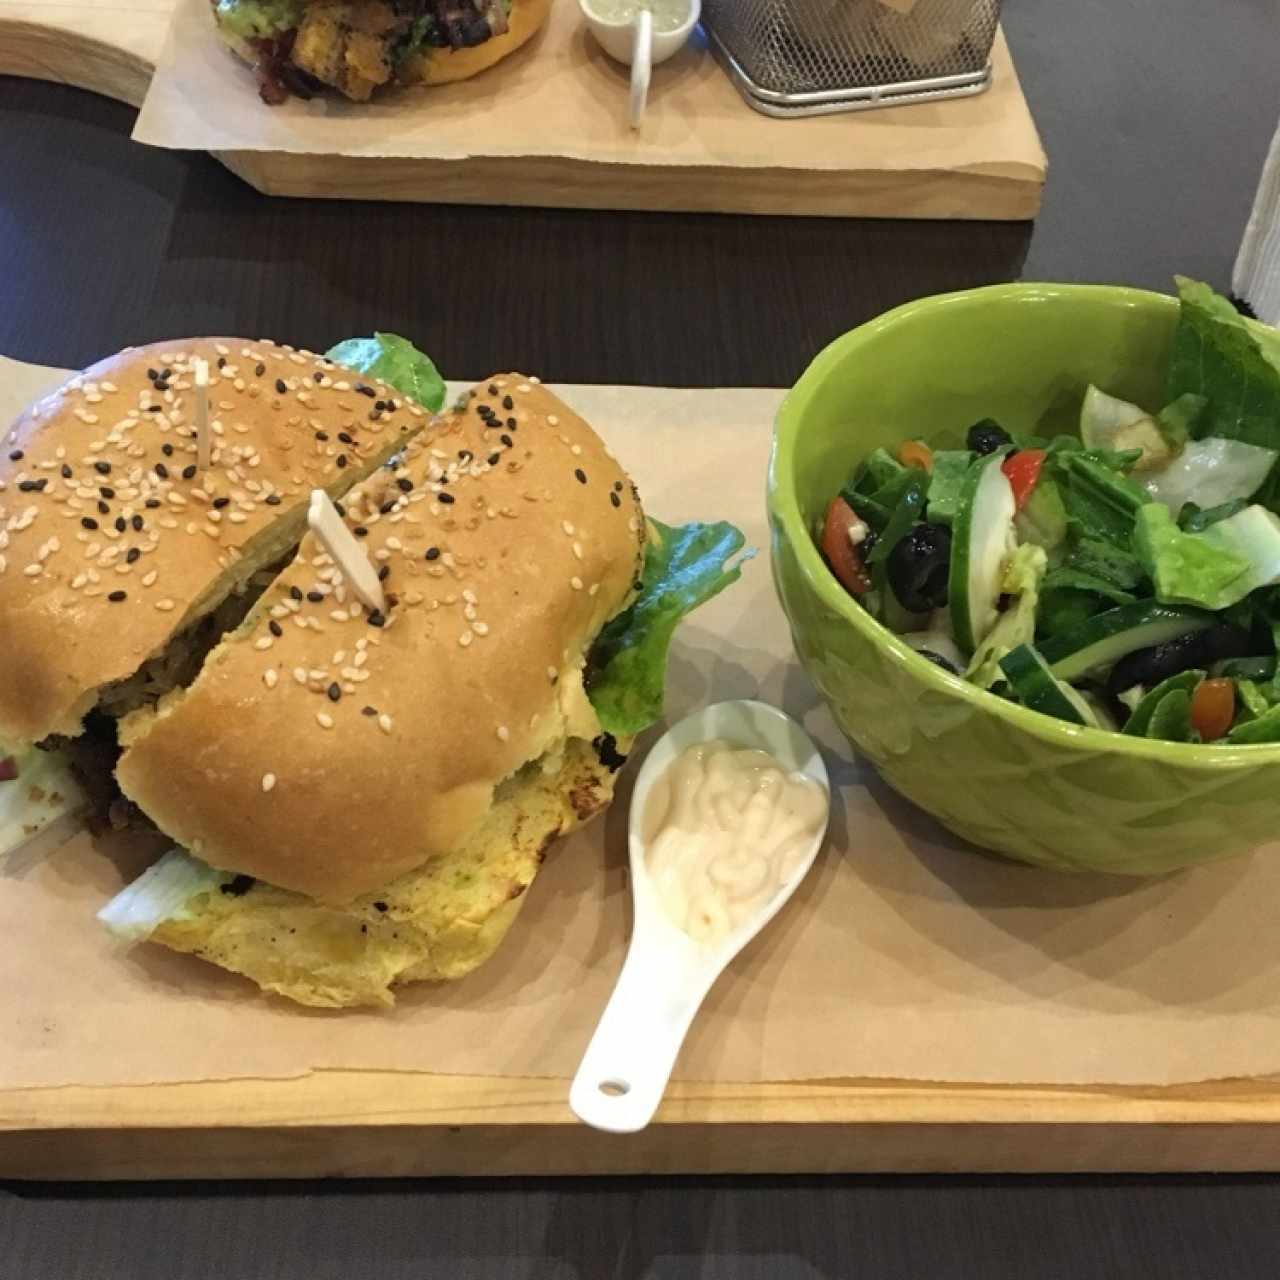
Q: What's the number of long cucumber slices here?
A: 3